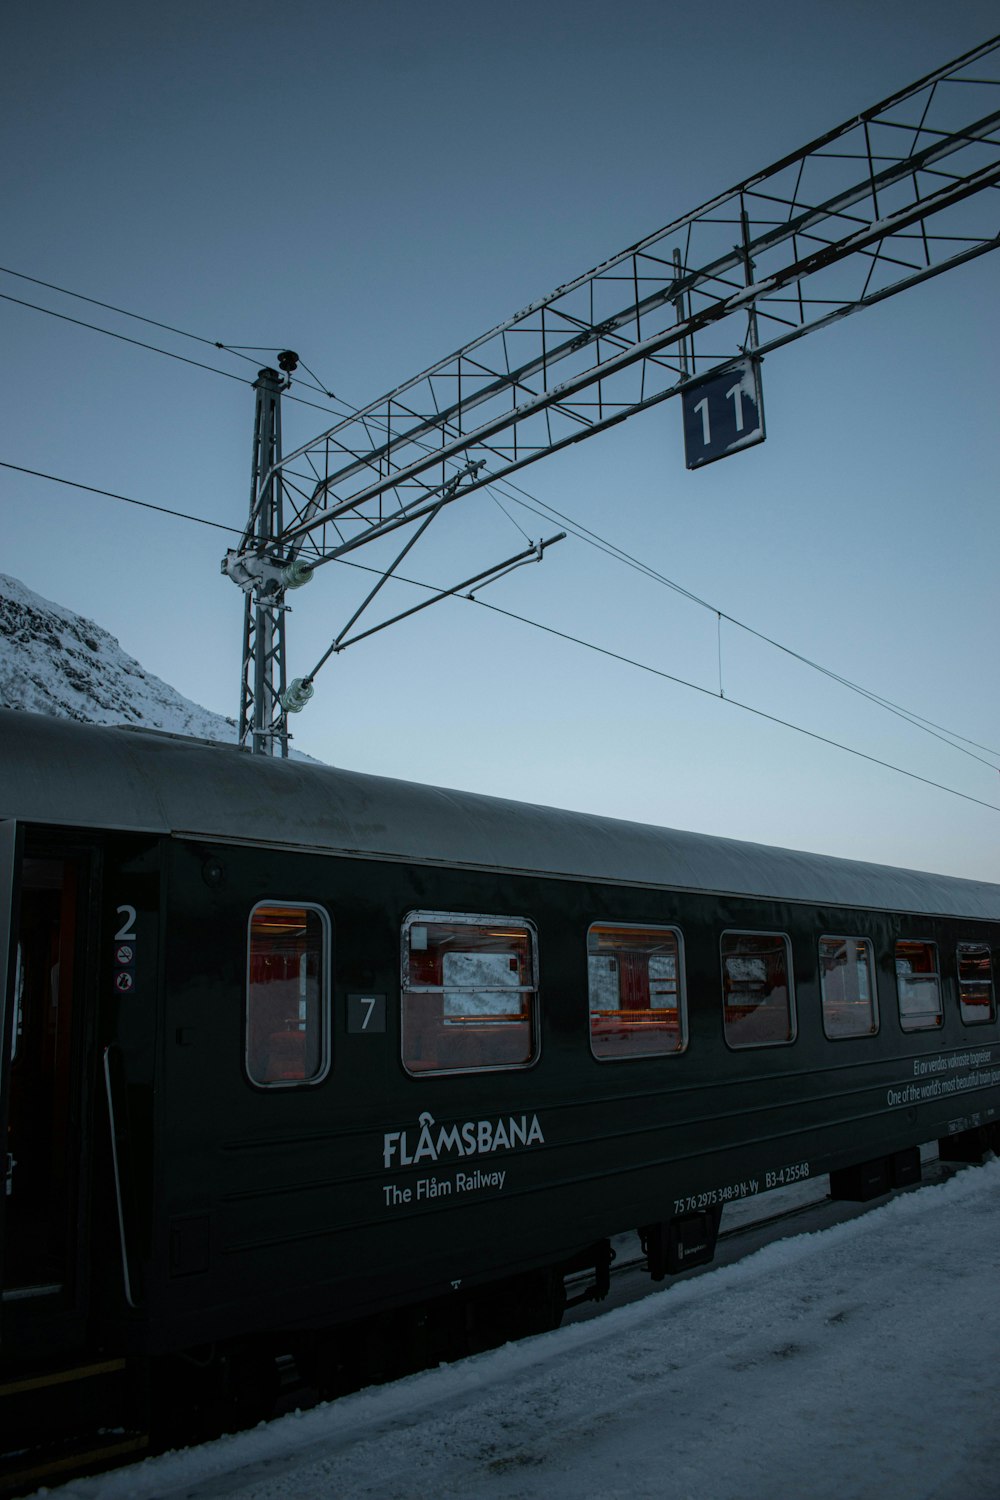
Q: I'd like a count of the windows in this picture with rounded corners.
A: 7